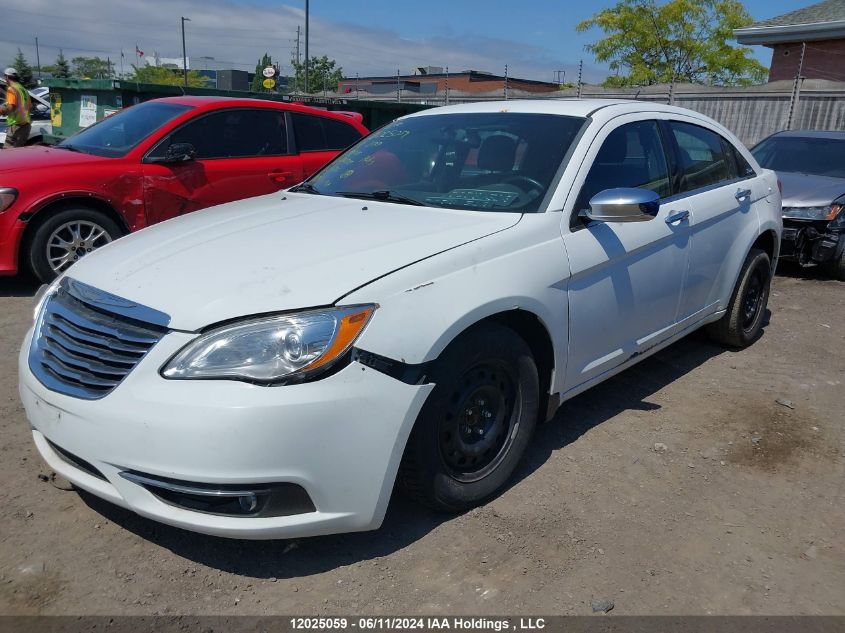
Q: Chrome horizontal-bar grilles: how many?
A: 1